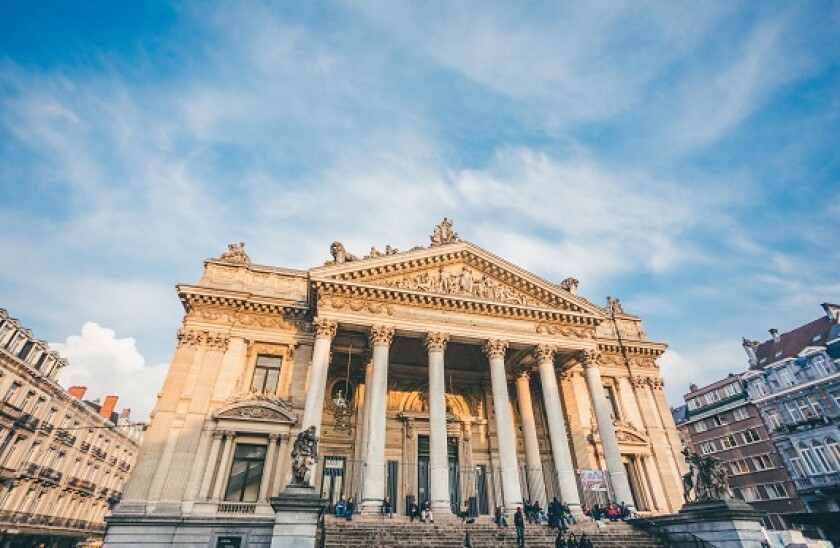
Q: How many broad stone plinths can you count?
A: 2